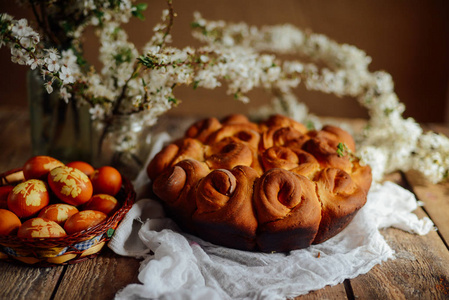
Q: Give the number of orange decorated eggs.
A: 11